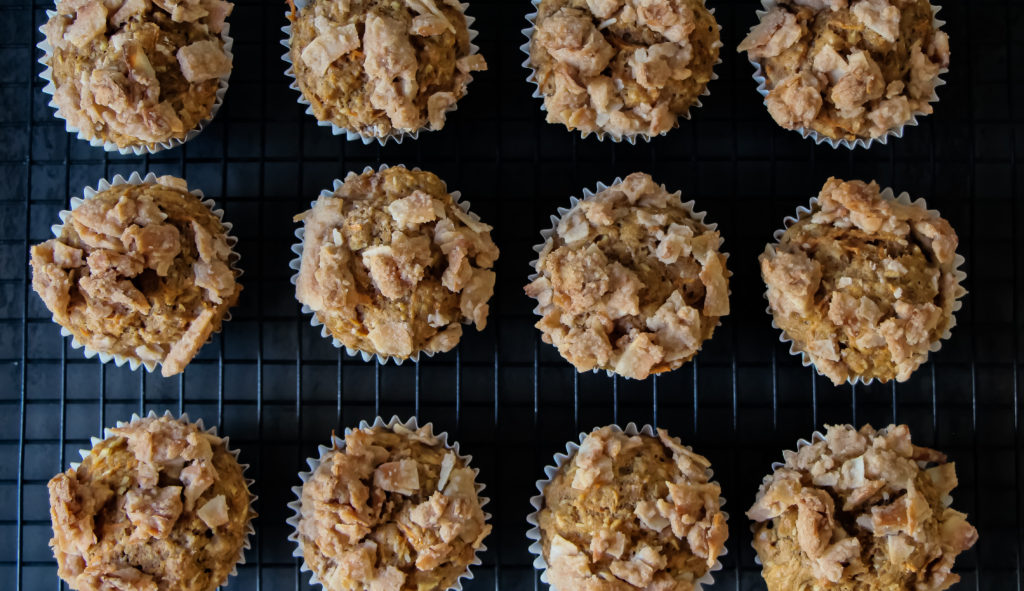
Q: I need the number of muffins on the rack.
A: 12